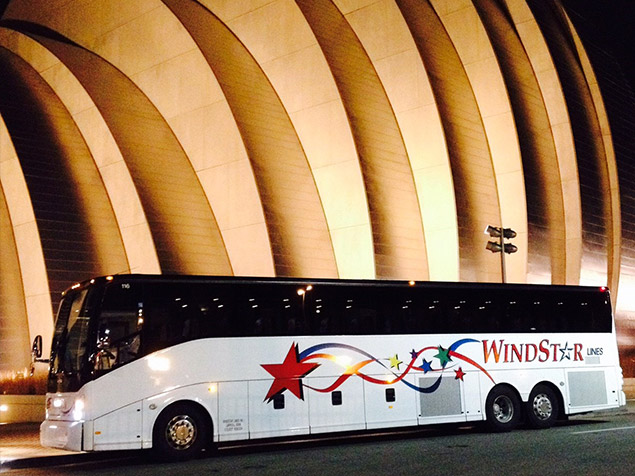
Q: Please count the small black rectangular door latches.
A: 3